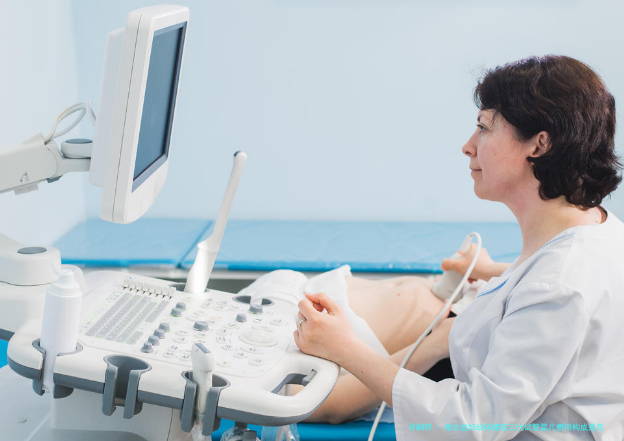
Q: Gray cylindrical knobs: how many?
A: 9